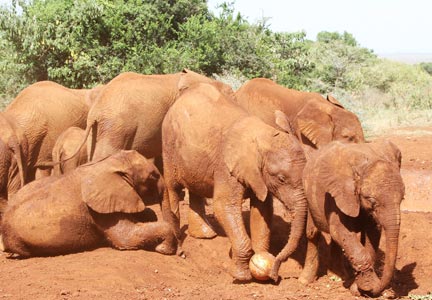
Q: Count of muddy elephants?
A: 8